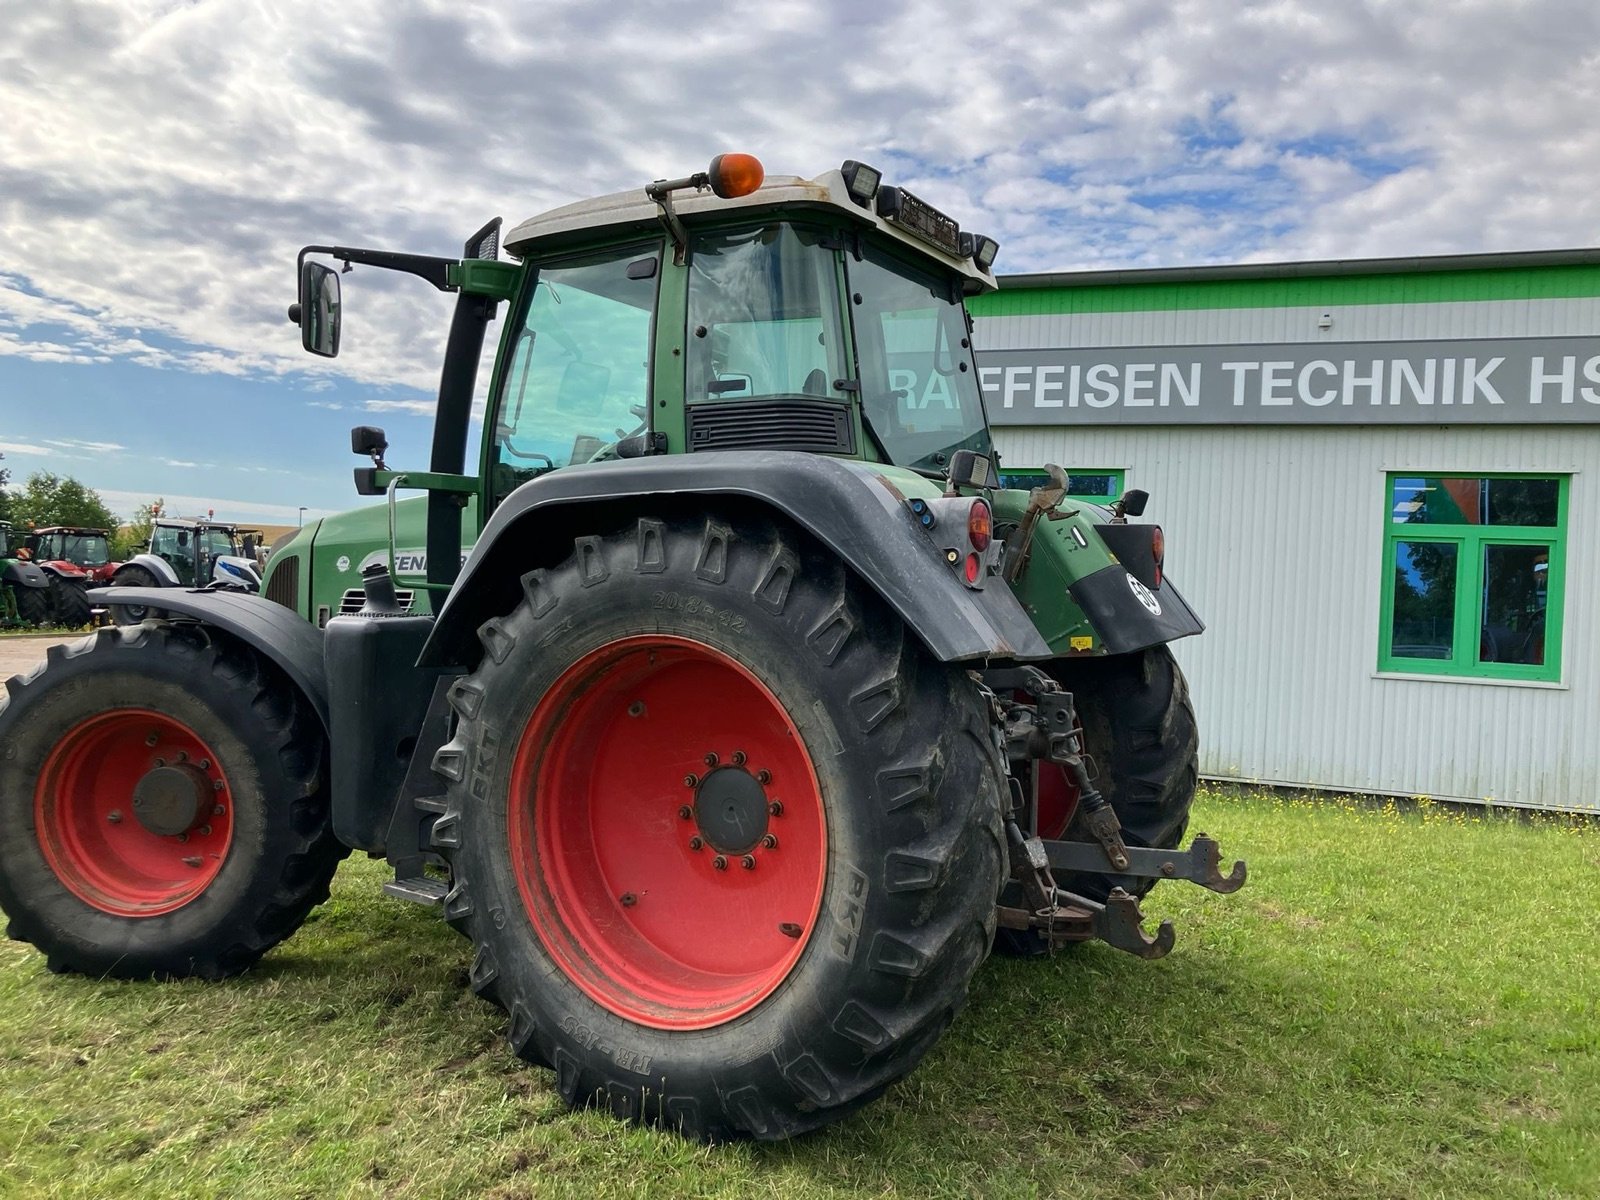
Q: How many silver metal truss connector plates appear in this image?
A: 0